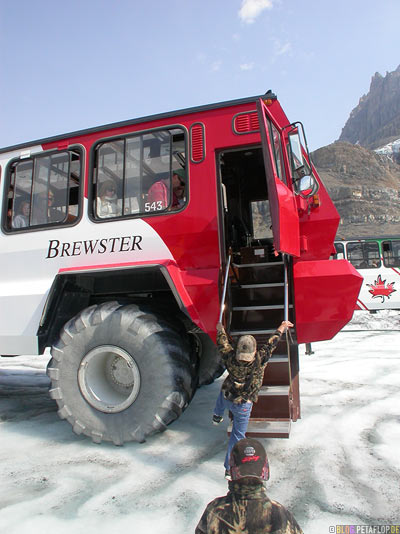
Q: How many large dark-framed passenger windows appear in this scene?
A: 2